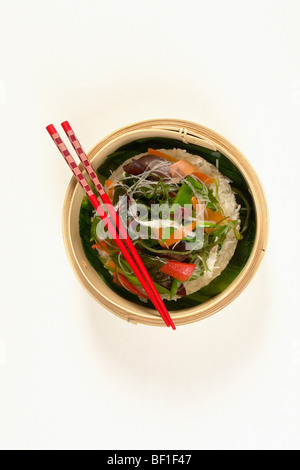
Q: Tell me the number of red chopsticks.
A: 2